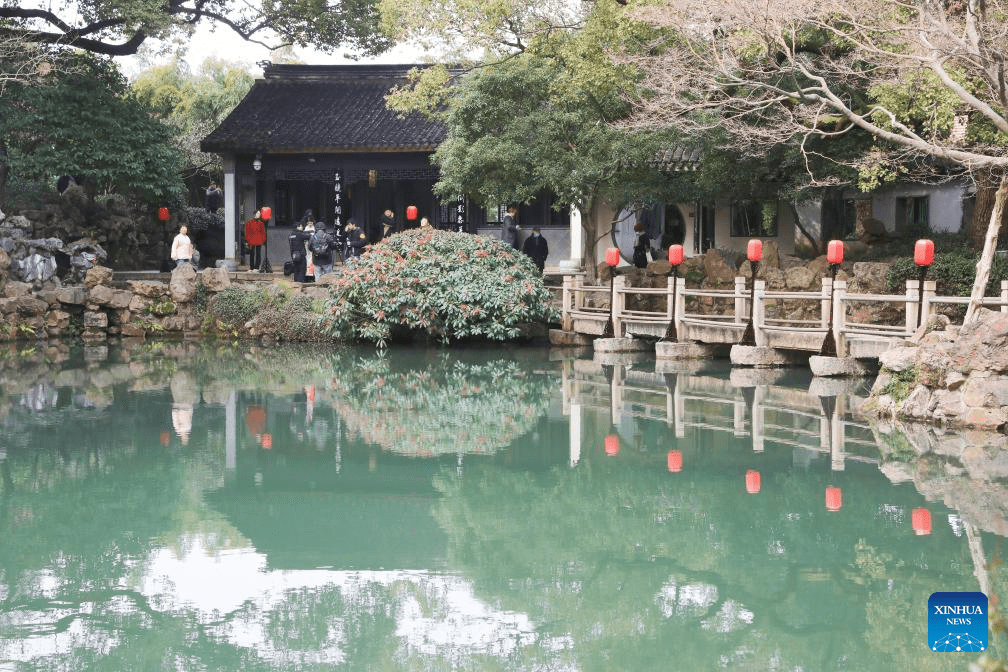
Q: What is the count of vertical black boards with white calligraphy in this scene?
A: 2